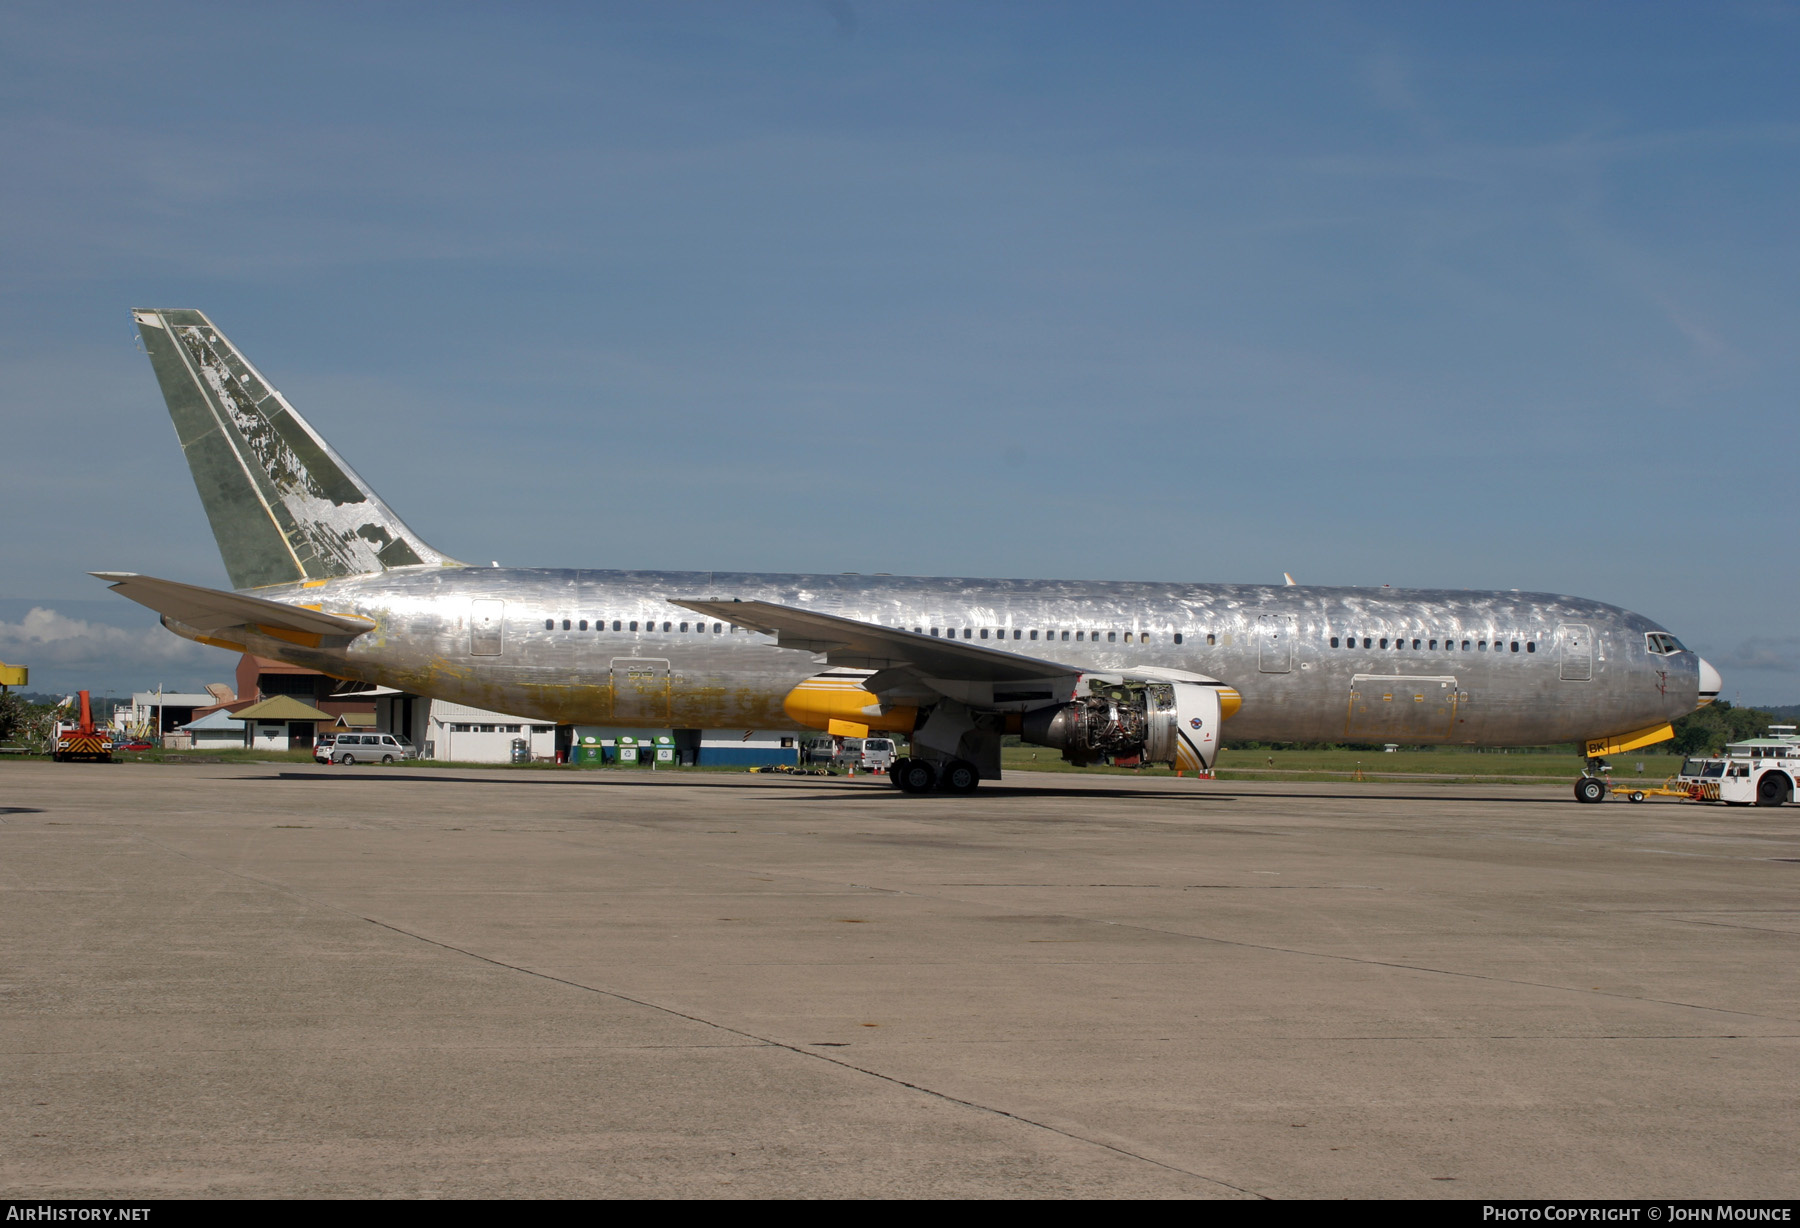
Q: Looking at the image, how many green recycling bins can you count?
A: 3